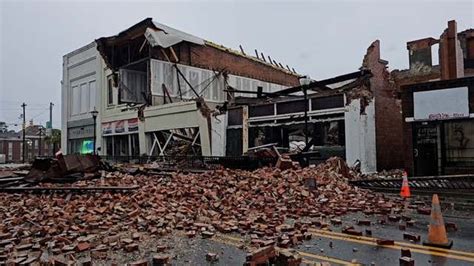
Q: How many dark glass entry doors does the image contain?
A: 1